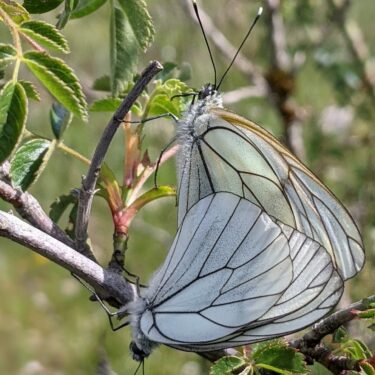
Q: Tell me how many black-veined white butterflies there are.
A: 2